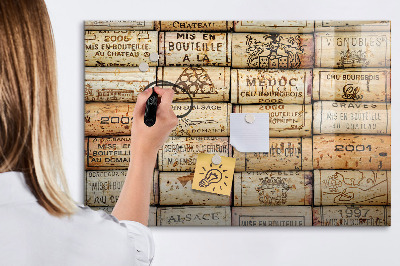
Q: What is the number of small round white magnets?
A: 4